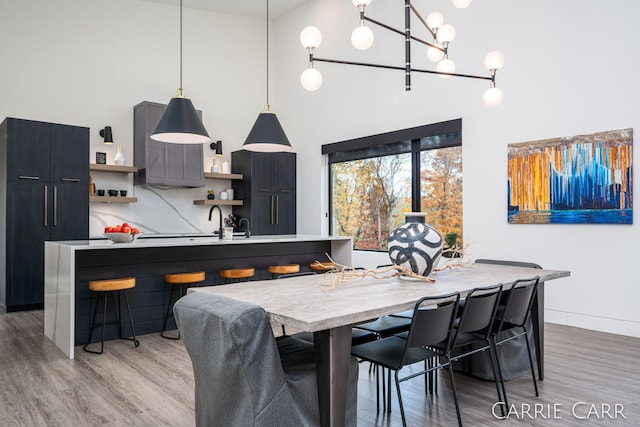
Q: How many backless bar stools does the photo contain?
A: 5